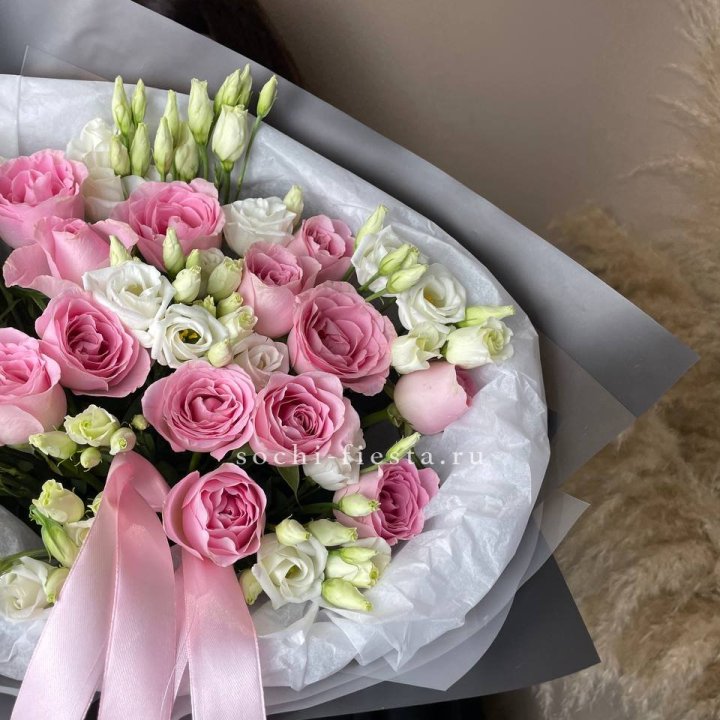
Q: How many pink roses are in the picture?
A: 13